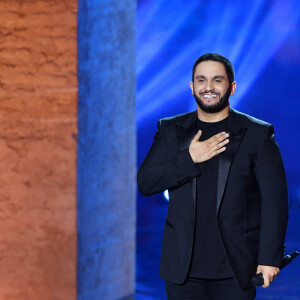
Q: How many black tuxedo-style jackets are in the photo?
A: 1